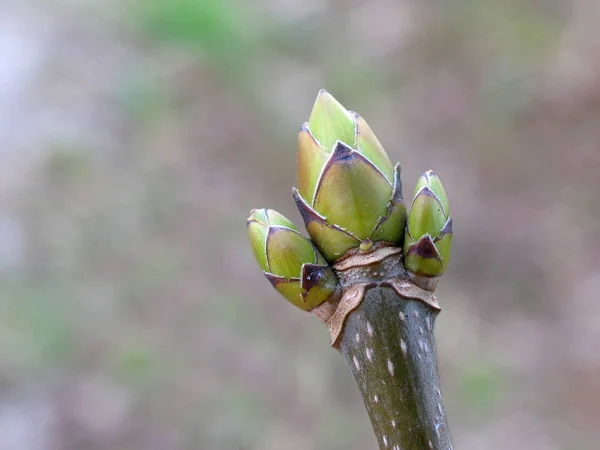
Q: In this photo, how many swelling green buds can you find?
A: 3